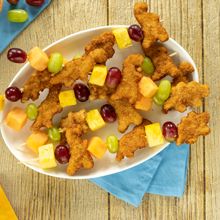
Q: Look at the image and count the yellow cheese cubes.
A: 6